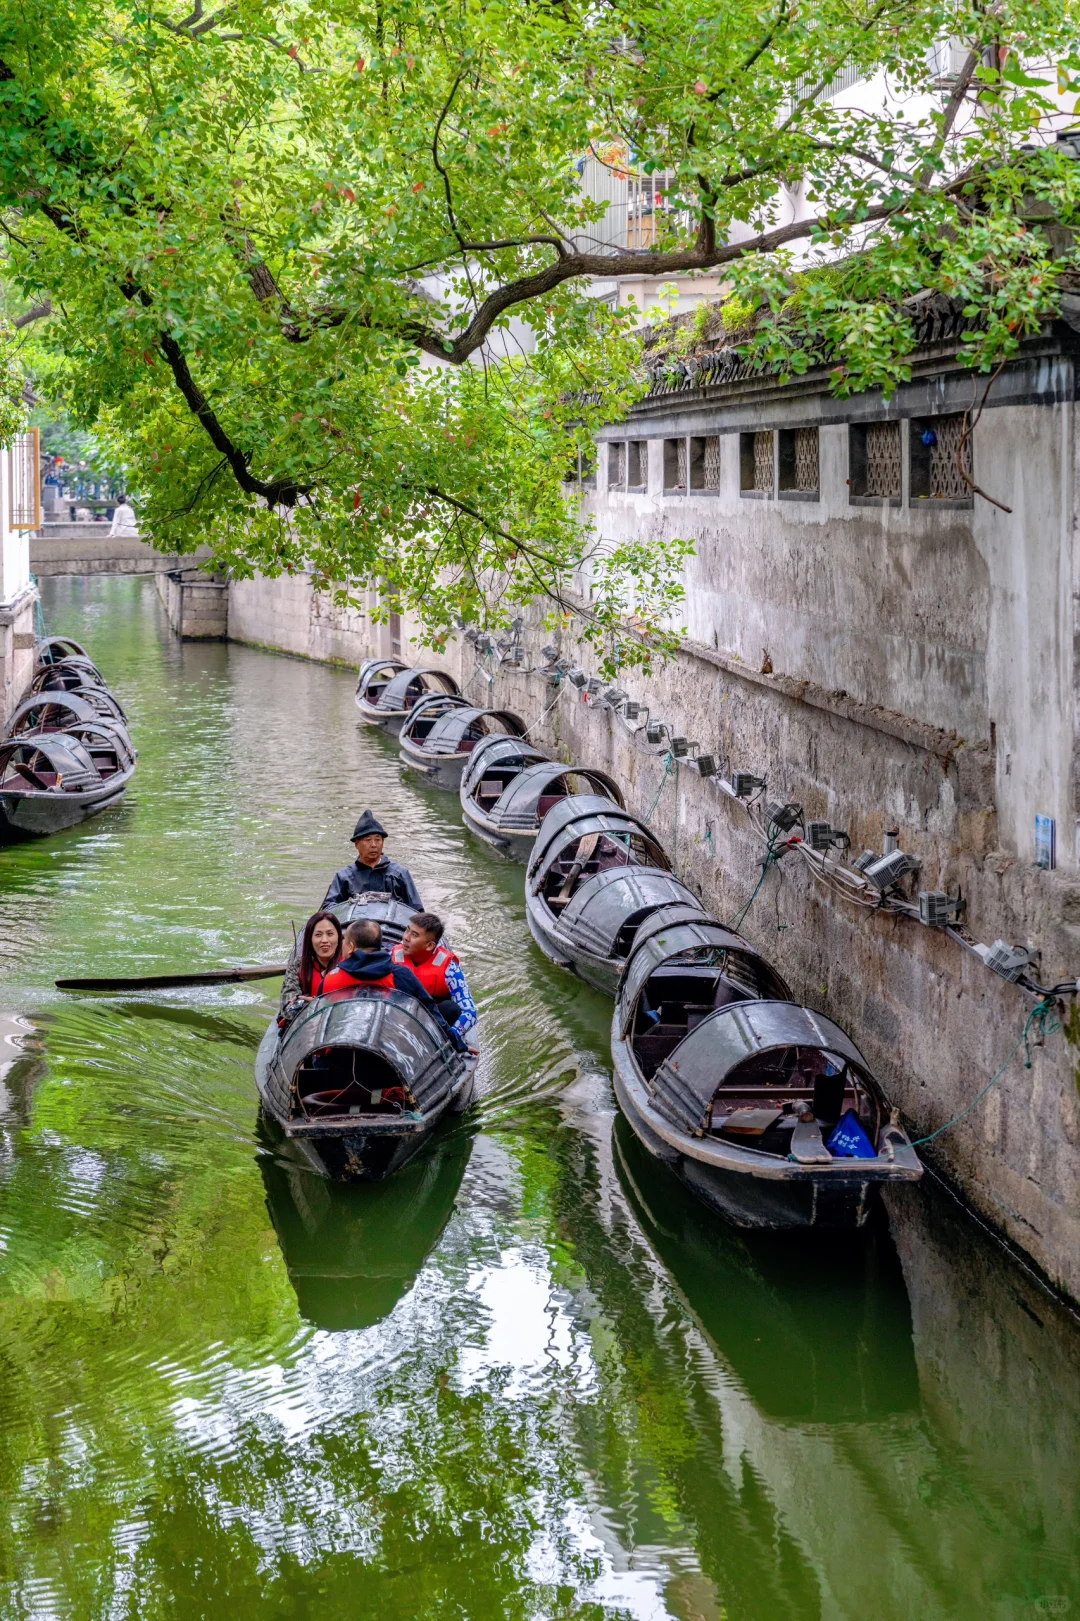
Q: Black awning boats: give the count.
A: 10